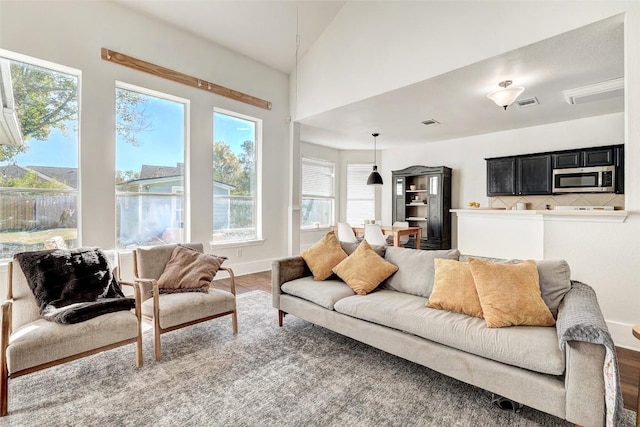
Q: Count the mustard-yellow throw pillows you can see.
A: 4